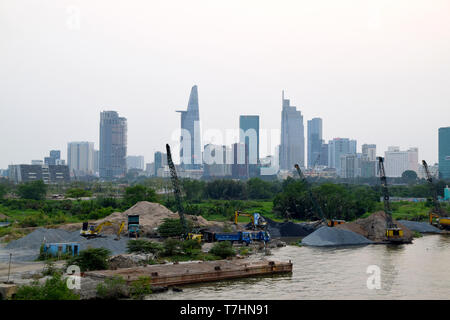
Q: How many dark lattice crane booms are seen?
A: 4